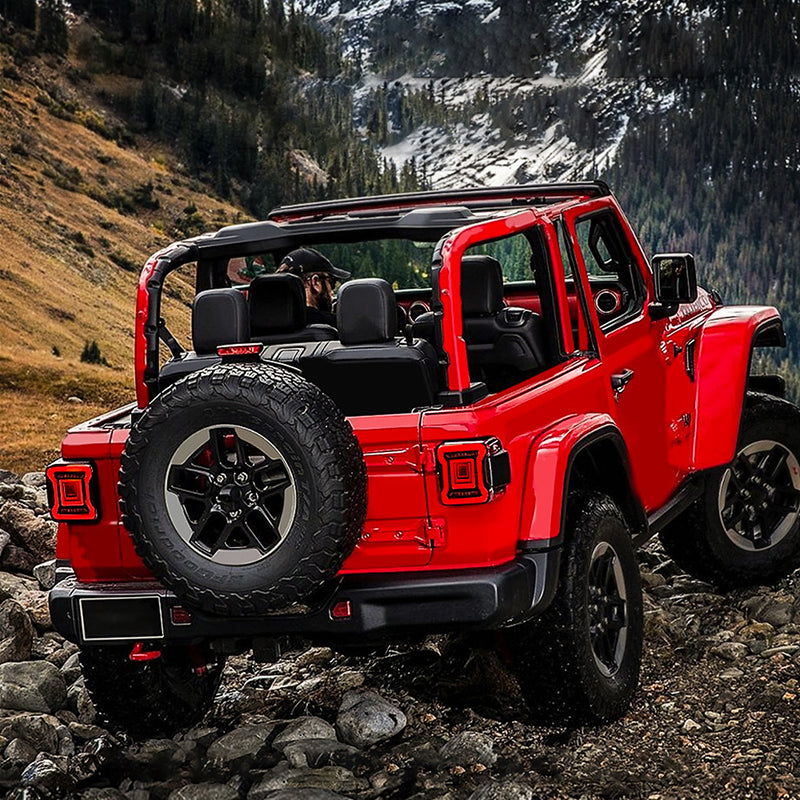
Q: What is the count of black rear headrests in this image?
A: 2